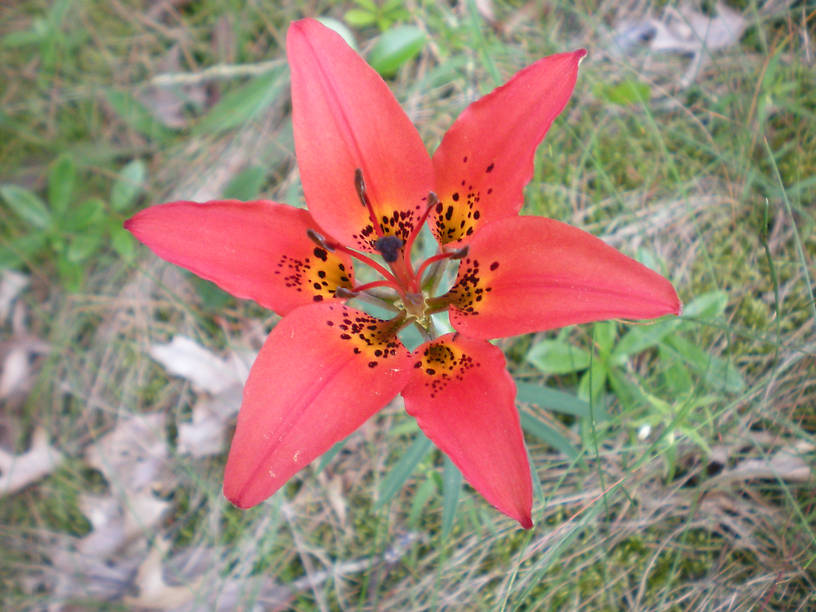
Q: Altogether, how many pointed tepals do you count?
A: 6